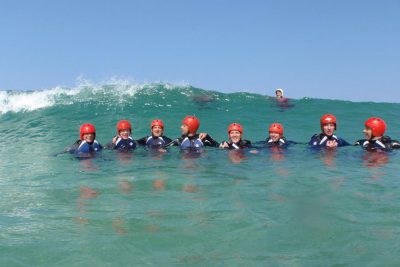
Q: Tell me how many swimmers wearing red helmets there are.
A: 8